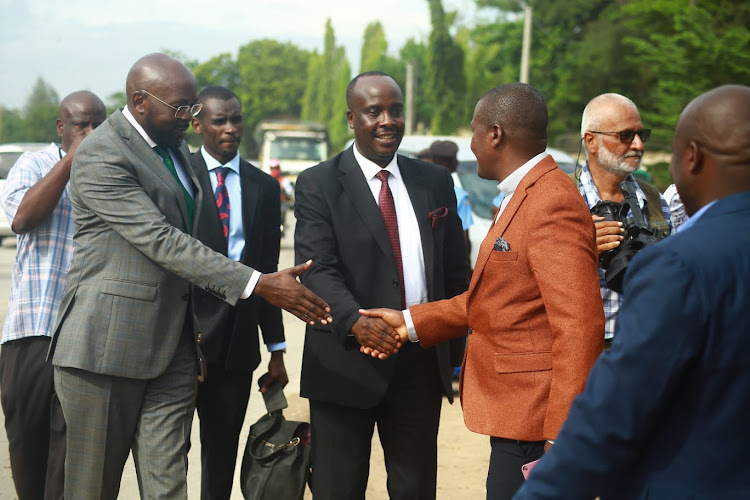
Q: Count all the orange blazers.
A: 1